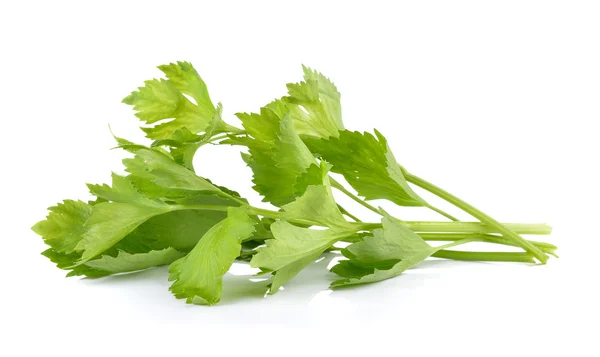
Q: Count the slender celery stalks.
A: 4